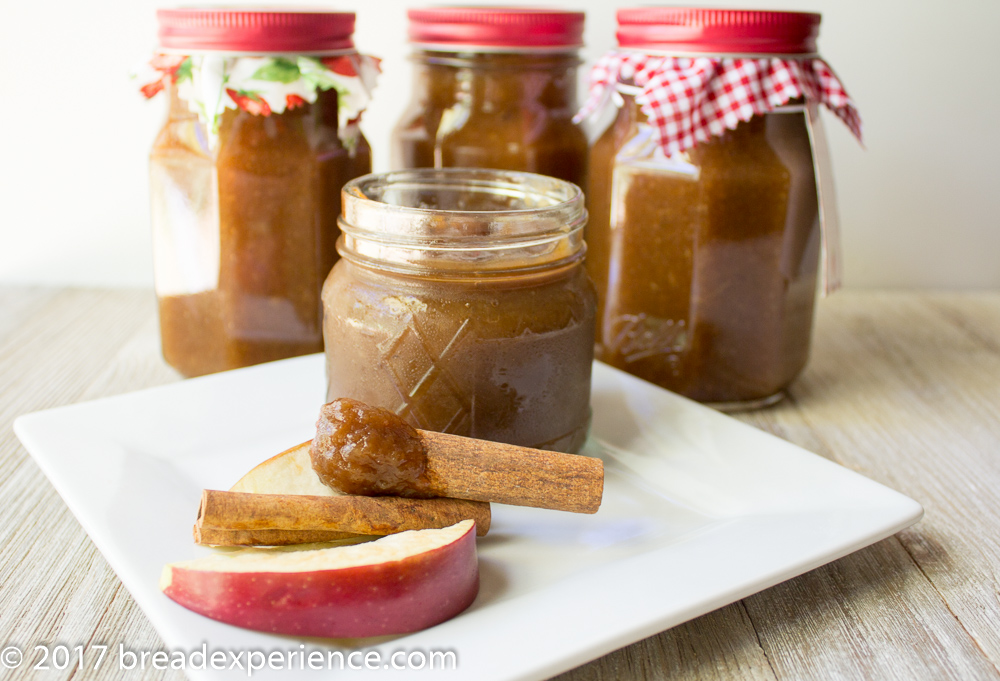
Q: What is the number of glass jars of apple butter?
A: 4